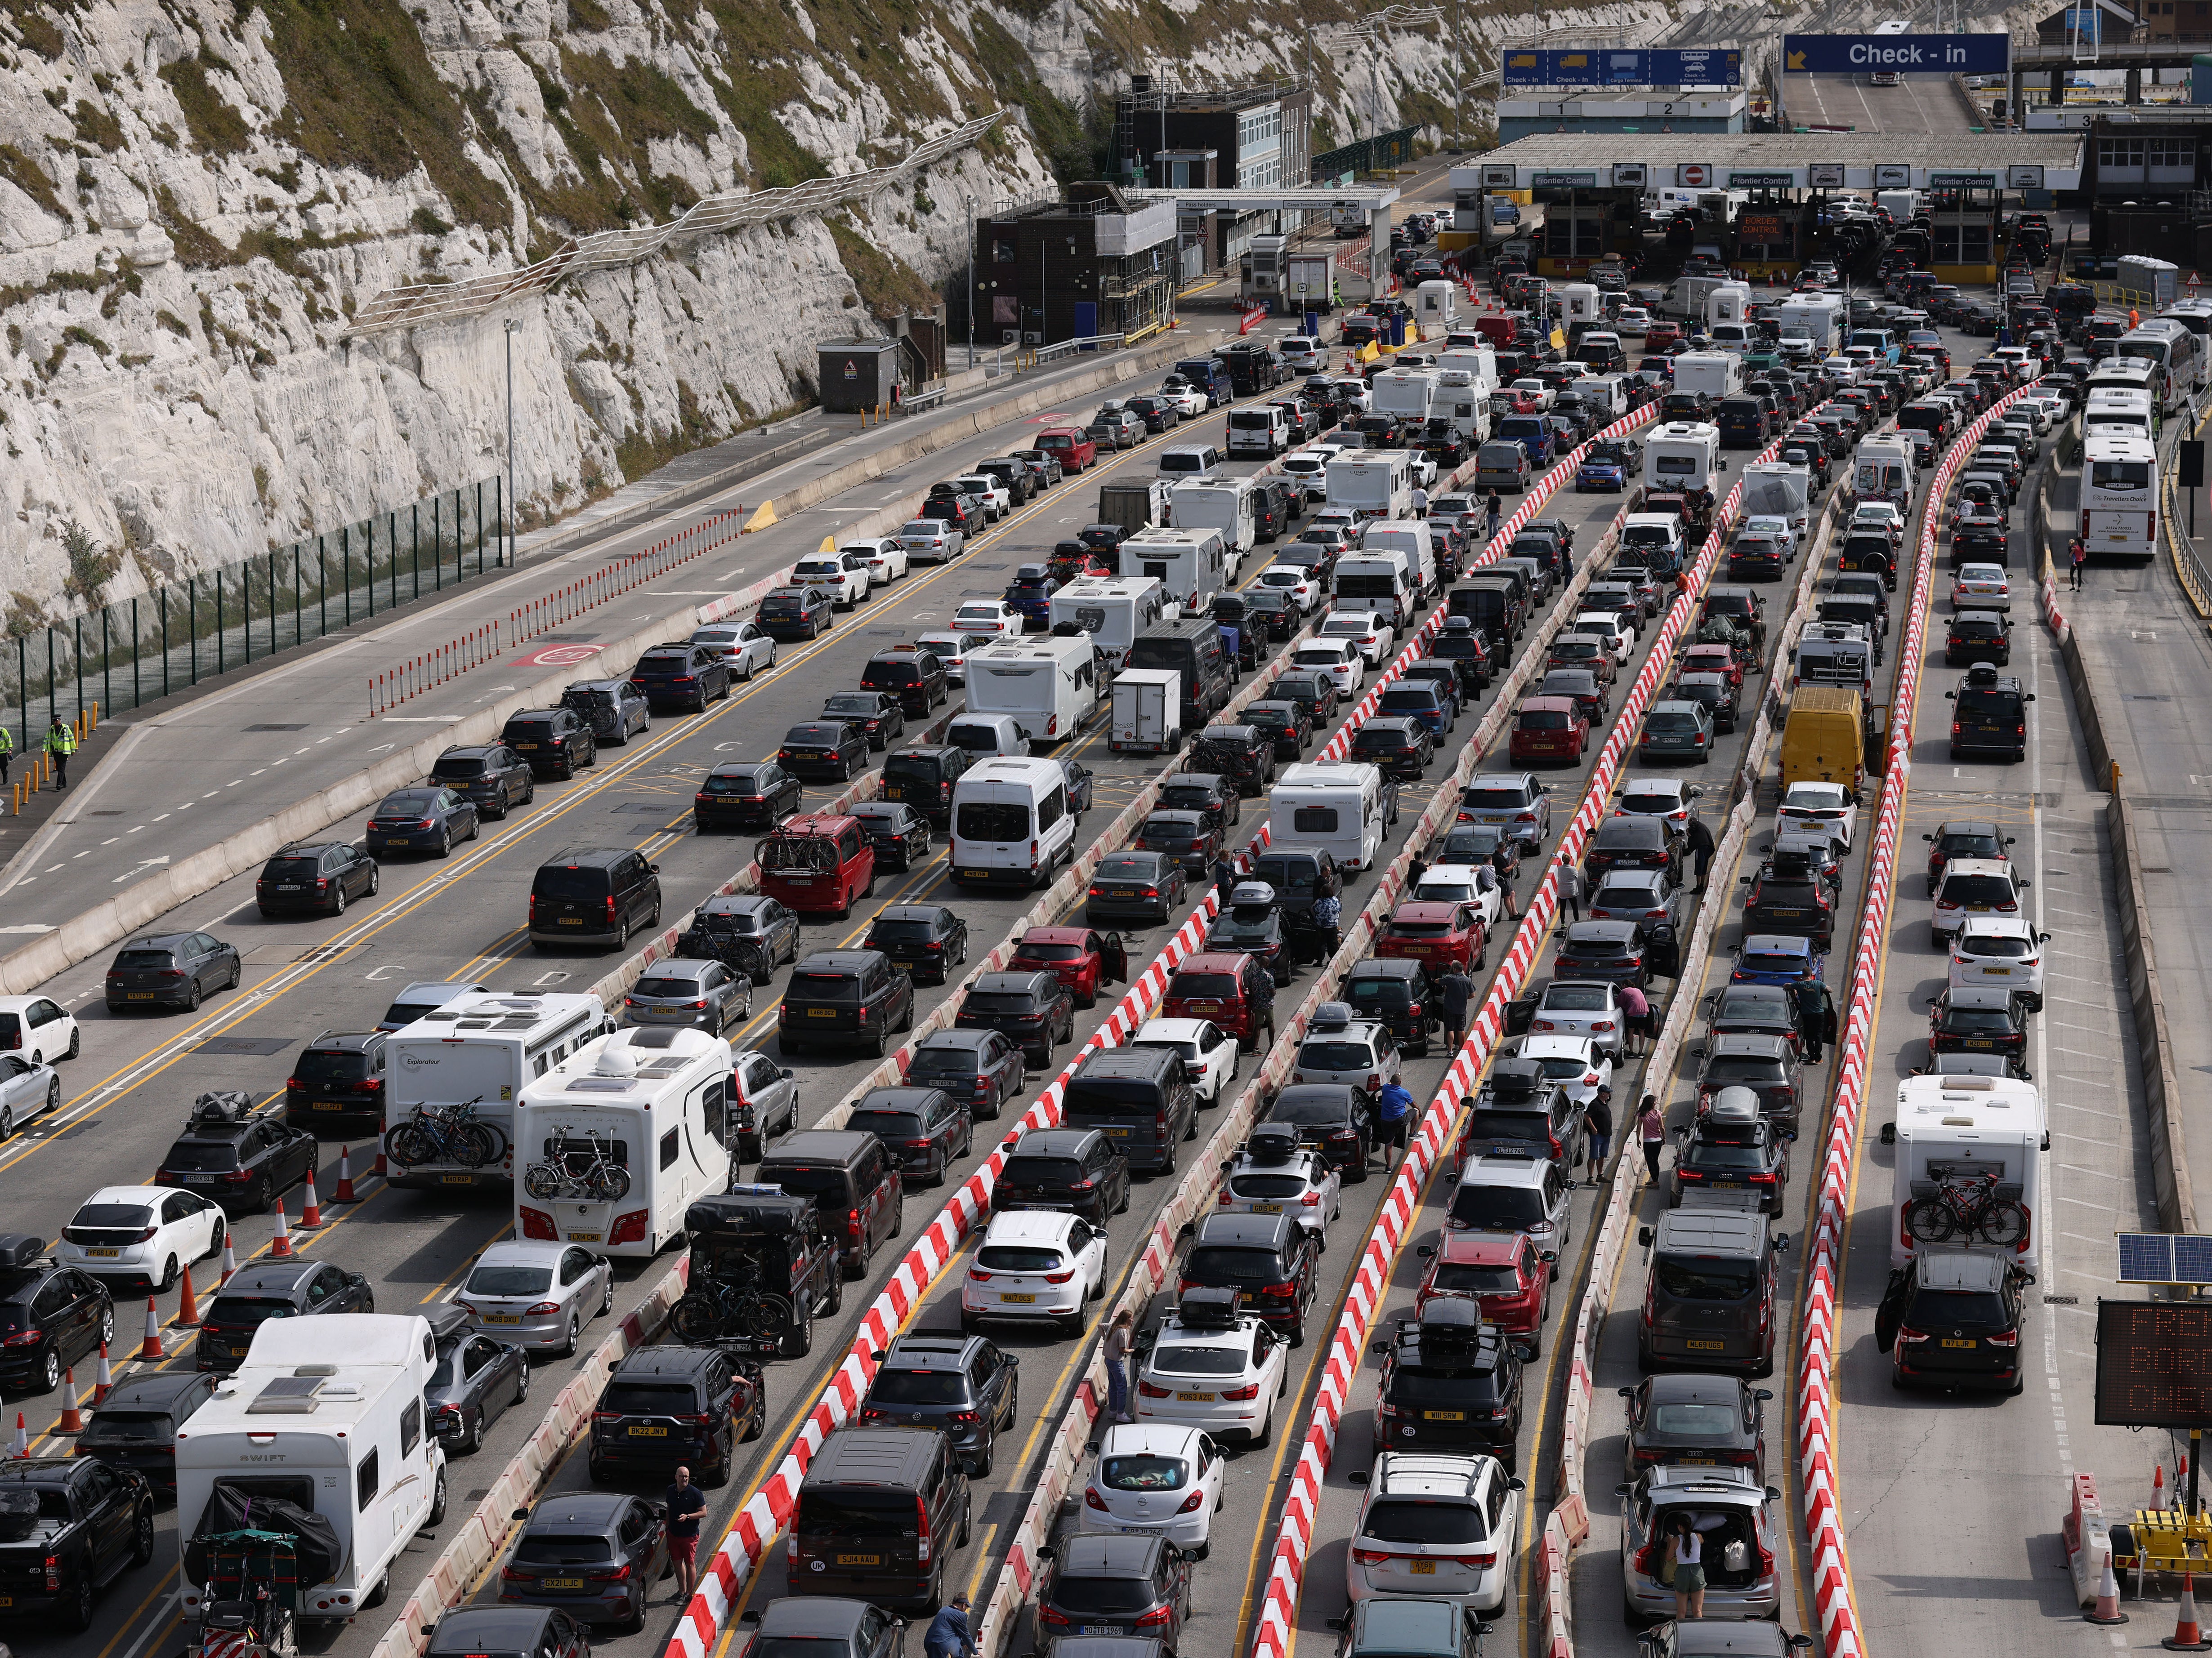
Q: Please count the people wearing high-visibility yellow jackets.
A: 3